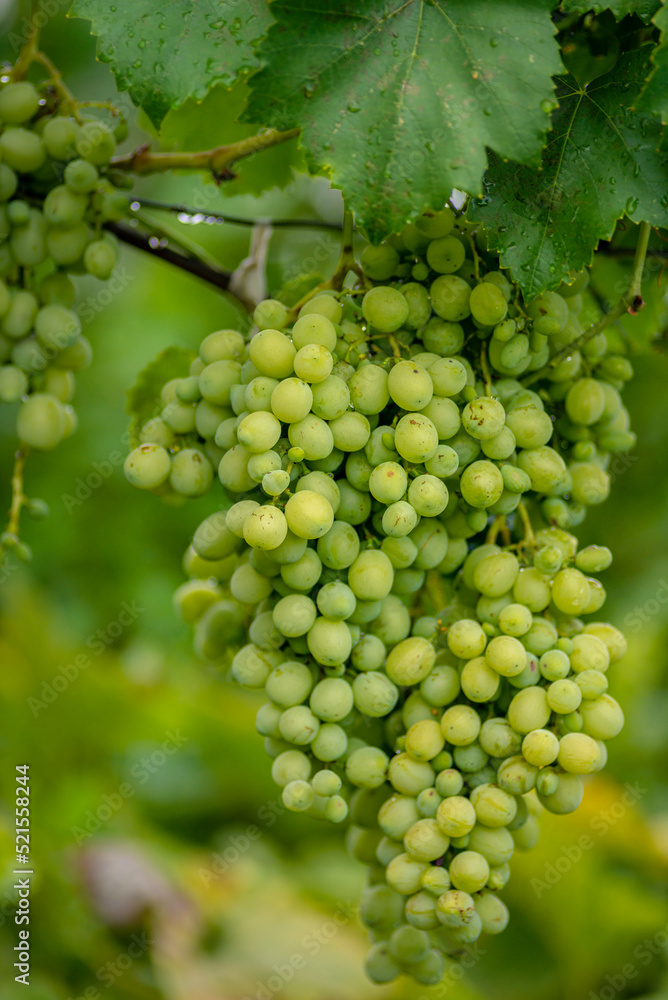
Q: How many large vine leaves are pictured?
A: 3